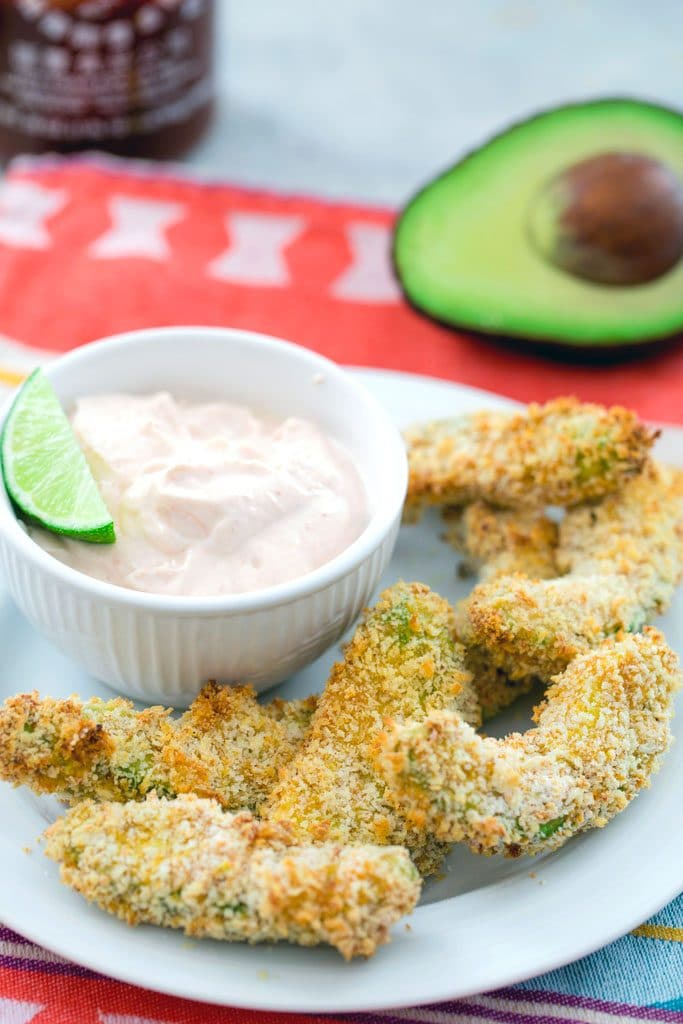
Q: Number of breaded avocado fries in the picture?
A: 7